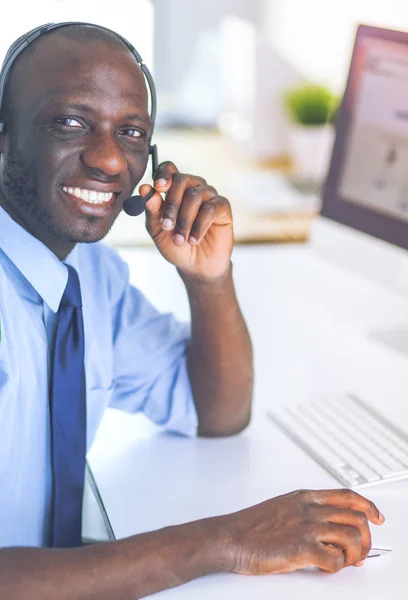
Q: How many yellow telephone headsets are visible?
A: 0